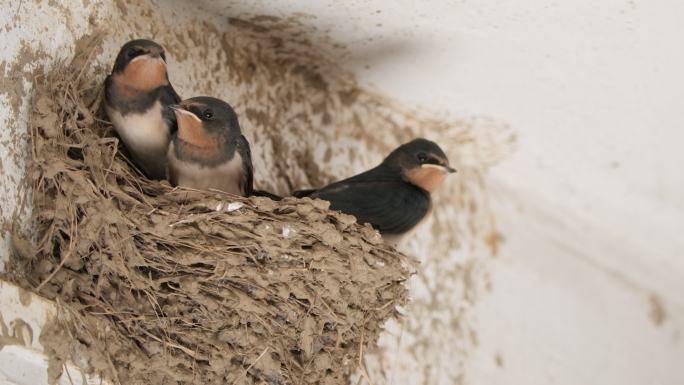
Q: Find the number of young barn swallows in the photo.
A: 3